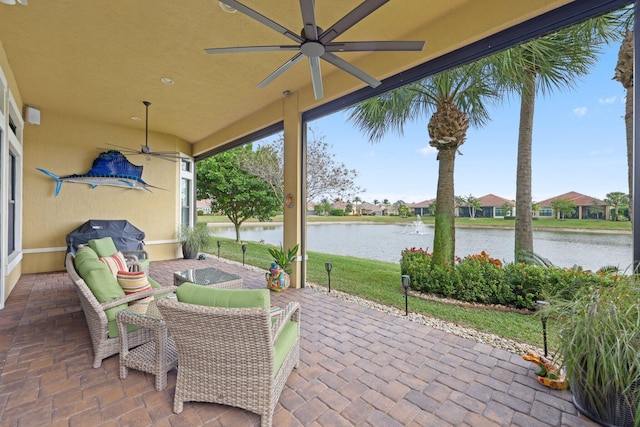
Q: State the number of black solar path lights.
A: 5